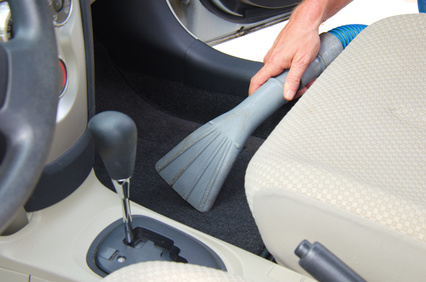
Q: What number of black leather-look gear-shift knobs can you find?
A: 1